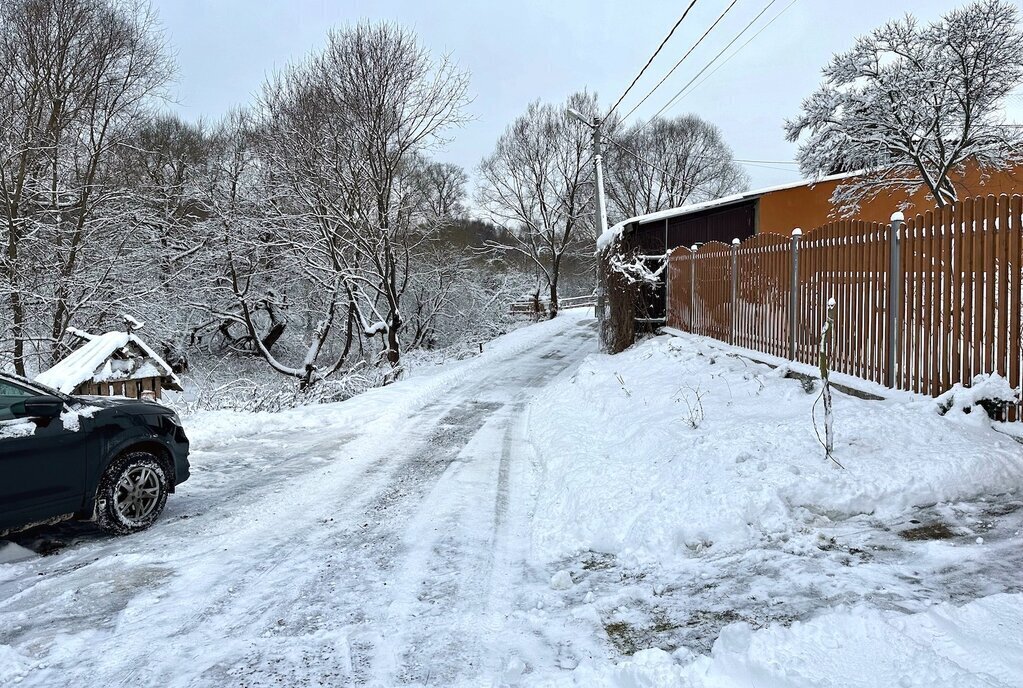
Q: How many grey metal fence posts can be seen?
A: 5